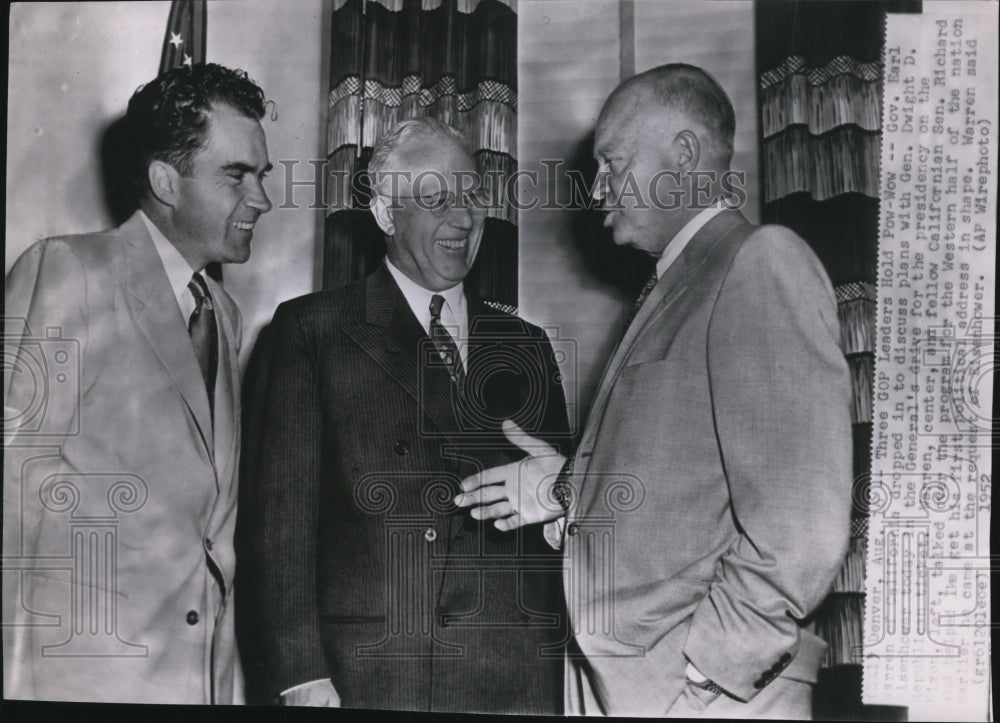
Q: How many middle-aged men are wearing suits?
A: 3